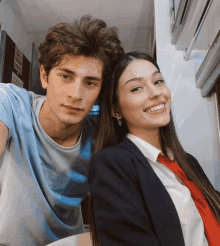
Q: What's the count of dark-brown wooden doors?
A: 1